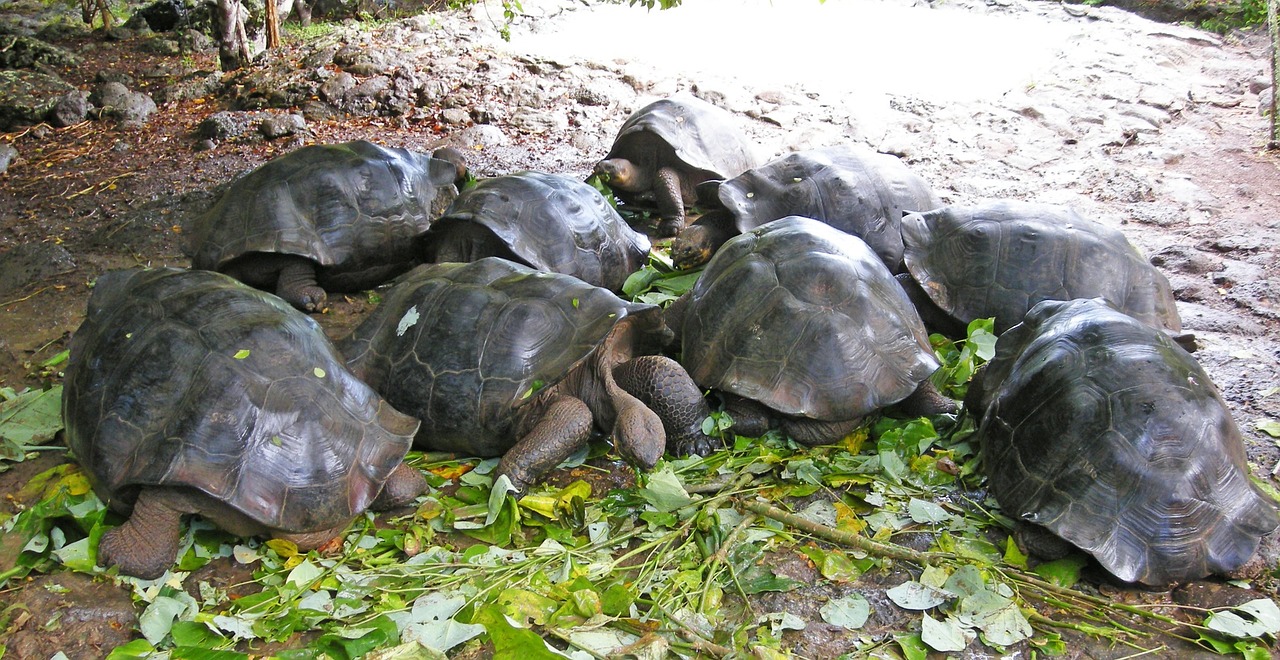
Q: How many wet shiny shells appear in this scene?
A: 9